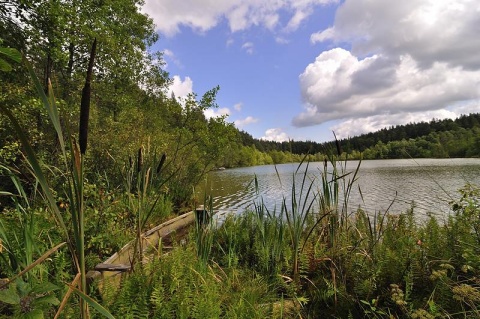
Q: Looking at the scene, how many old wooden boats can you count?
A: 1